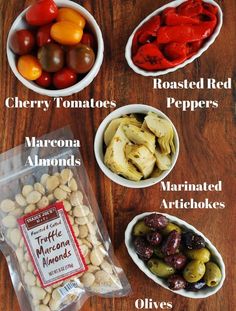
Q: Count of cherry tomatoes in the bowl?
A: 11